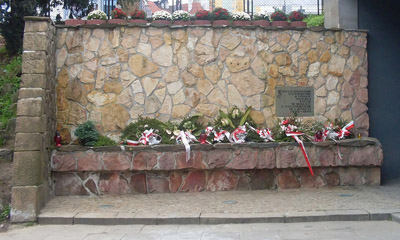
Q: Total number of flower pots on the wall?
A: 12